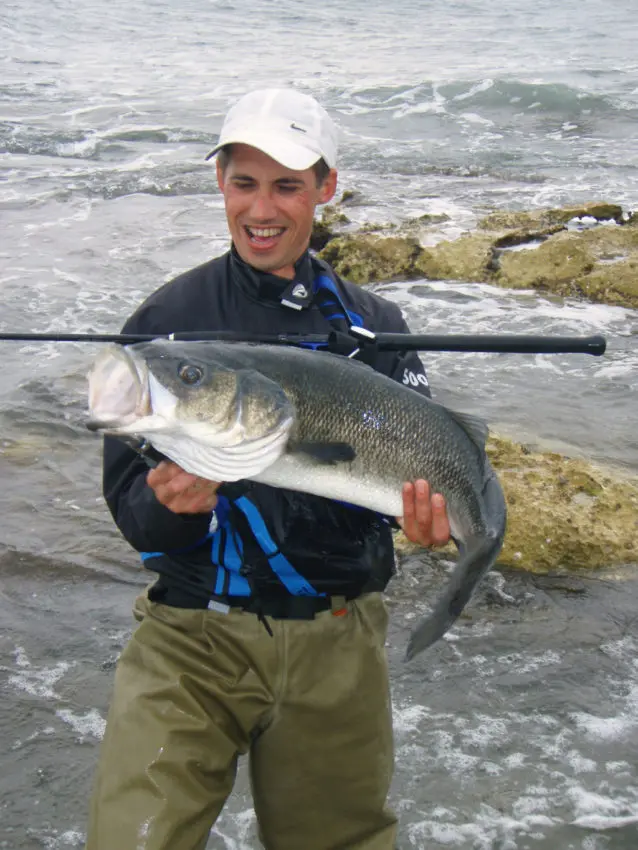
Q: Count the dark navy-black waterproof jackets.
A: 1